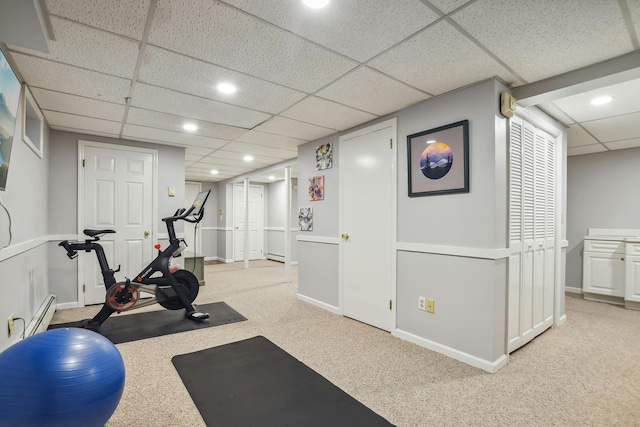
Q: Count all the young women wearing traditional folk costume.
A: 0